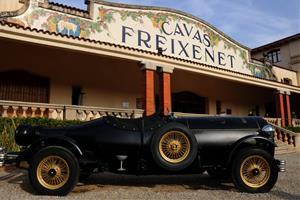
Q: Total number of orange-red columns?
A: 4